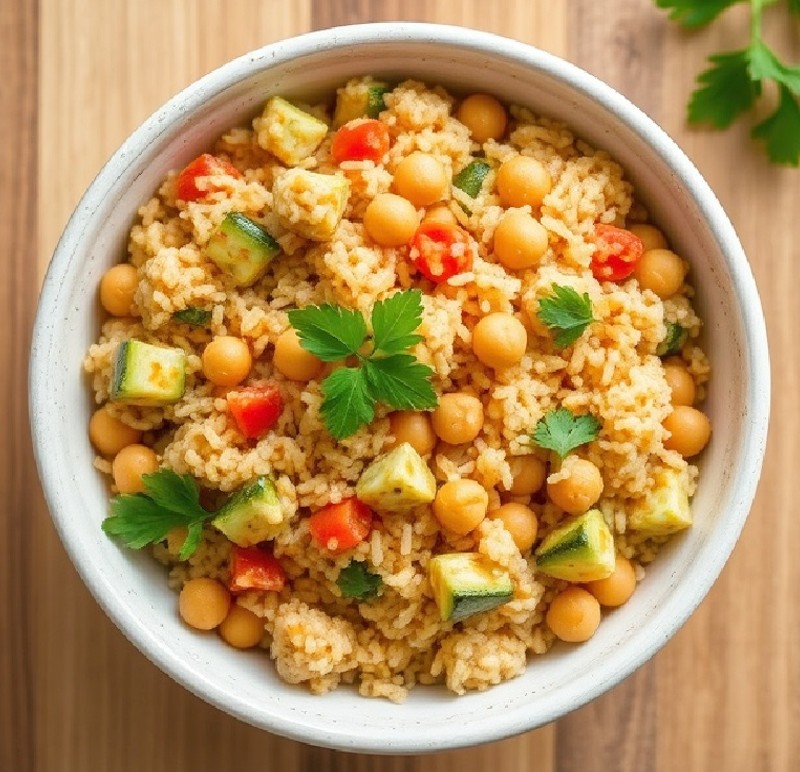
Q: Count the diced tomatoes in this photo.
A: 7